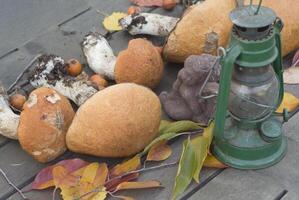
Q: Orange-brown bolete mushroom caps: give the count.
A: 5